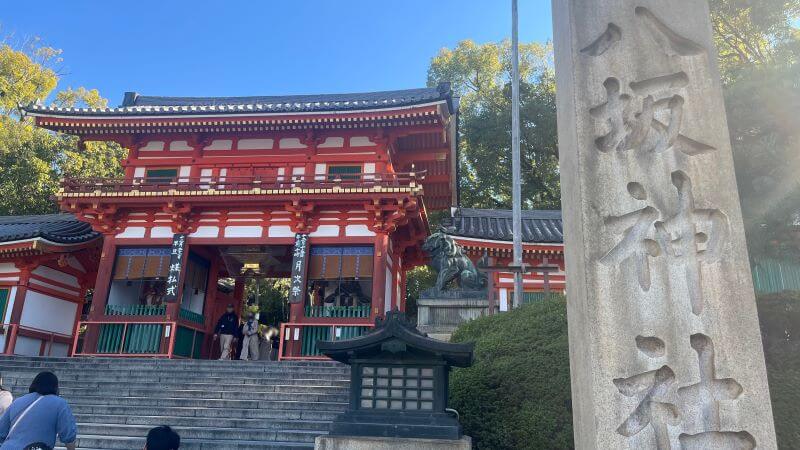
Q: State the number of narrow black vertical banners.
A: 2